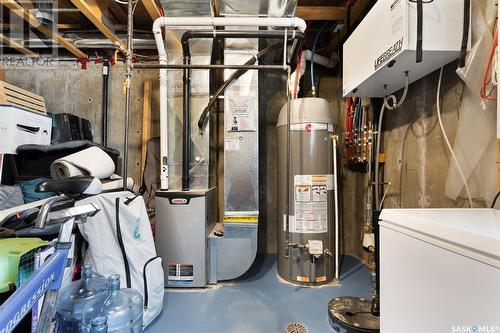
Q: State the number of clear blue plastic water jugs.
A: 3